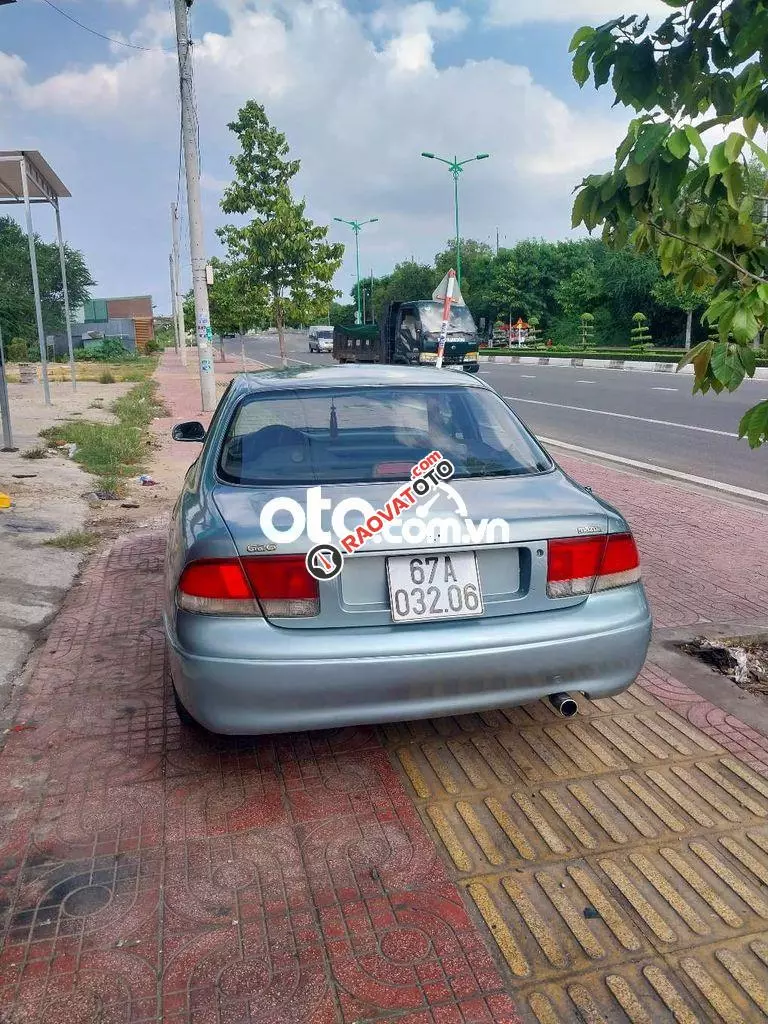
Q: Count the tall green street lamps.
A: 2